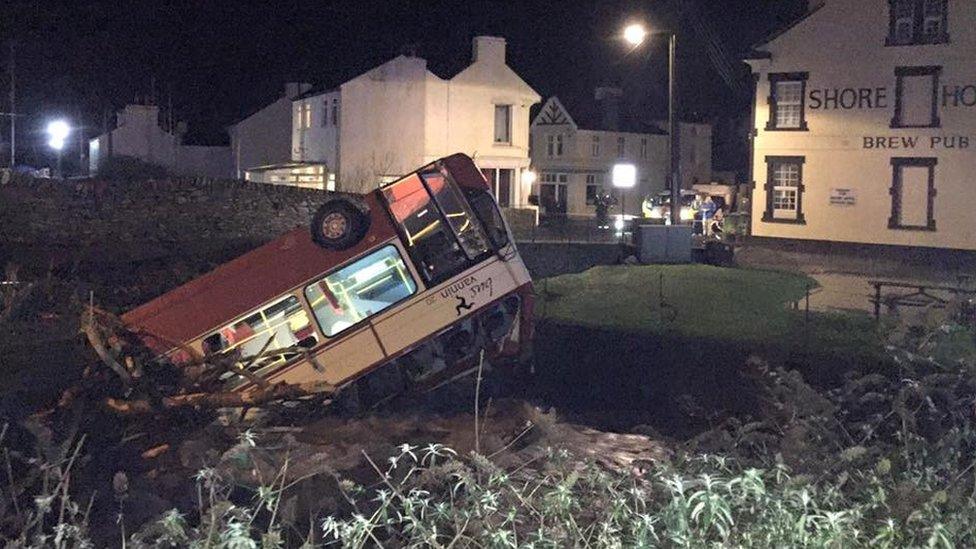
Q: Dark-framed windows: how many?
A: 5